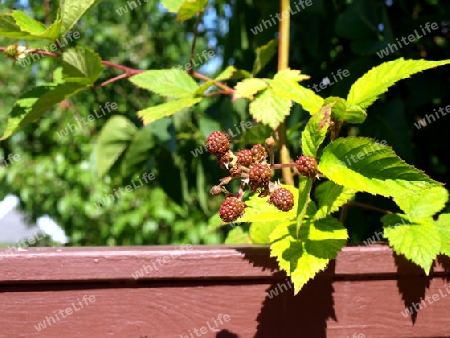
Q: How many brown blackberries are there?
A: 7